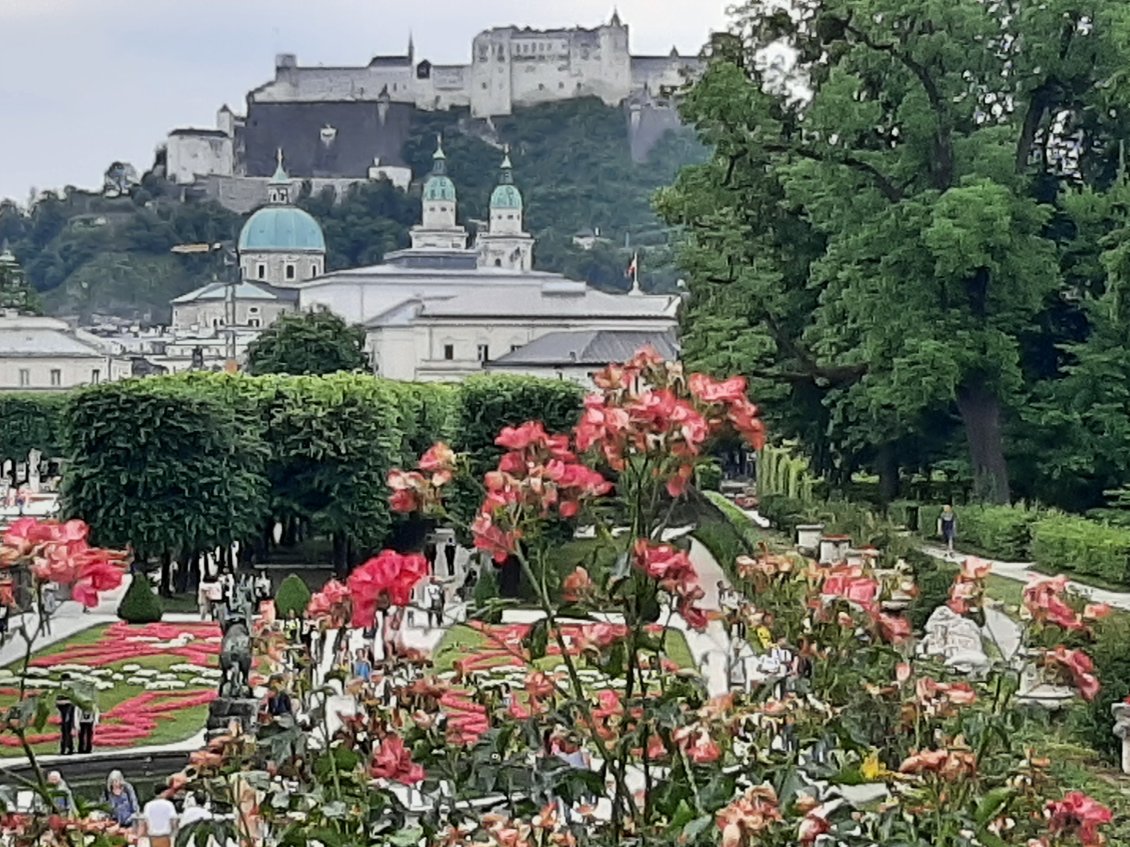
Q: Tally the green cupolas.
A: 3